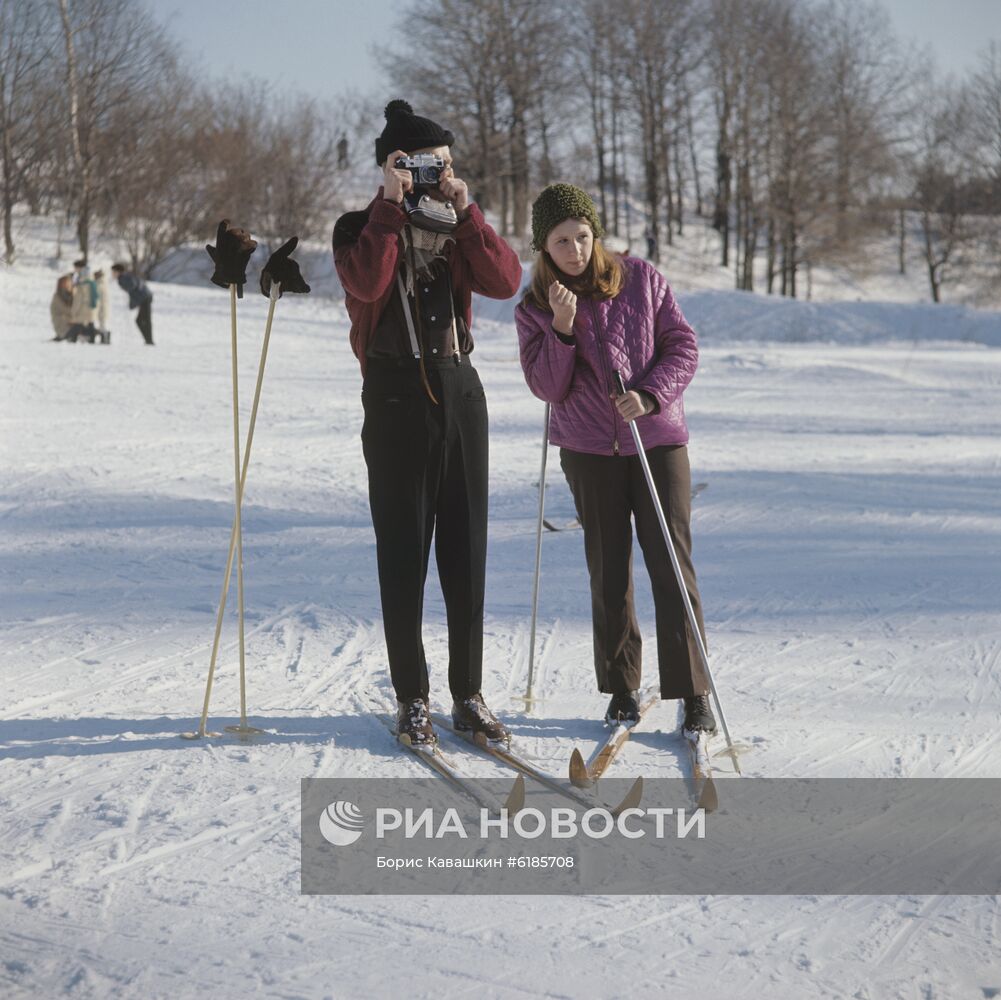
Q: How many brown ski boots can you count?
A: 2